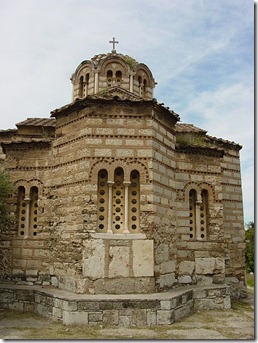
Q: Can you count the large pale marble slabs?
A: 3